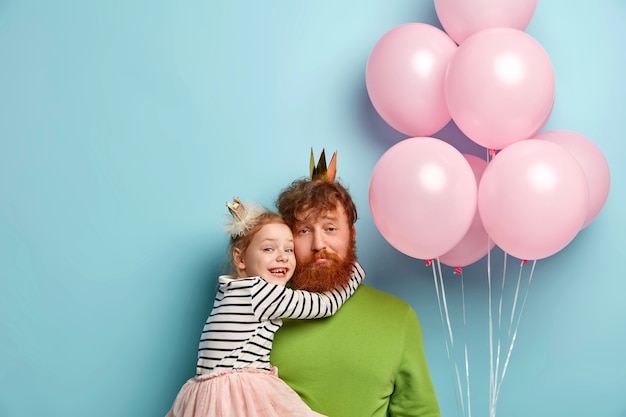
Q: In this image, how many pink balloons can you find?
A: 7